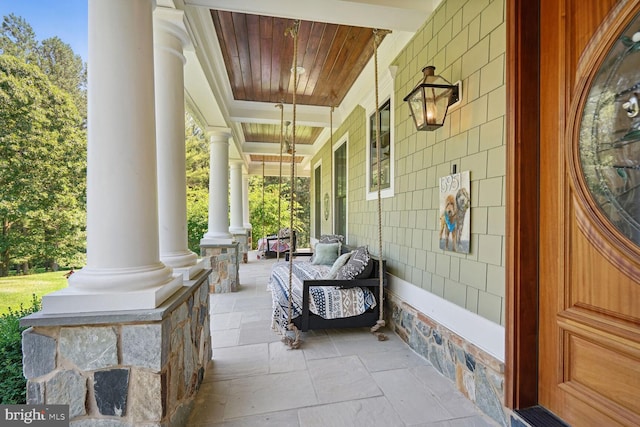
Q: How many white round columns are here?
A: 5